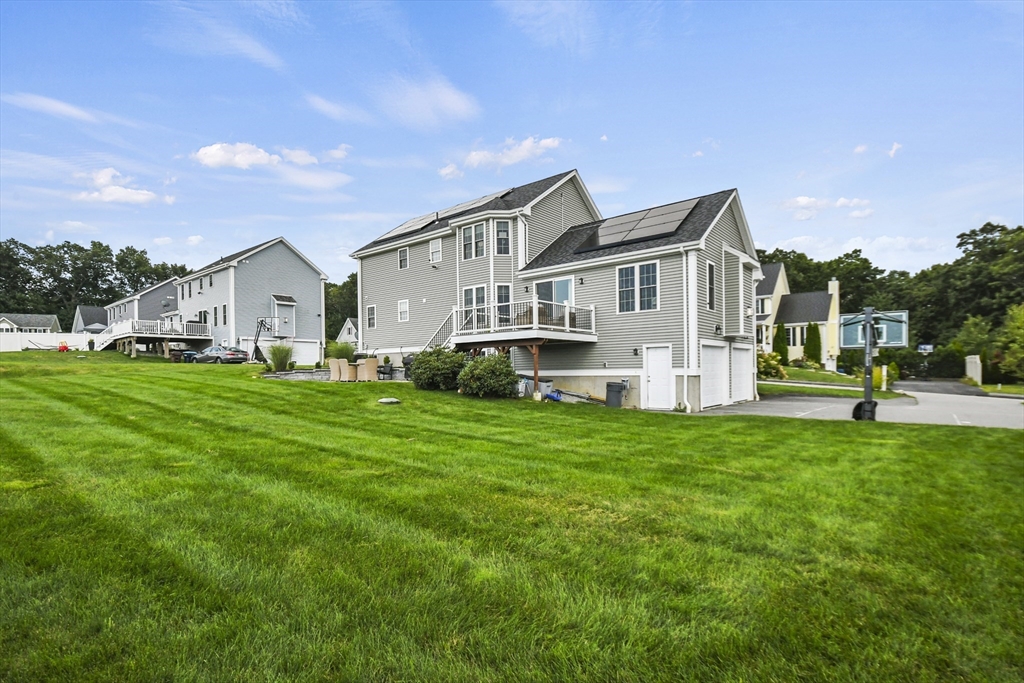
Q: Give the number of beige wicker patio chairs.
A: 4